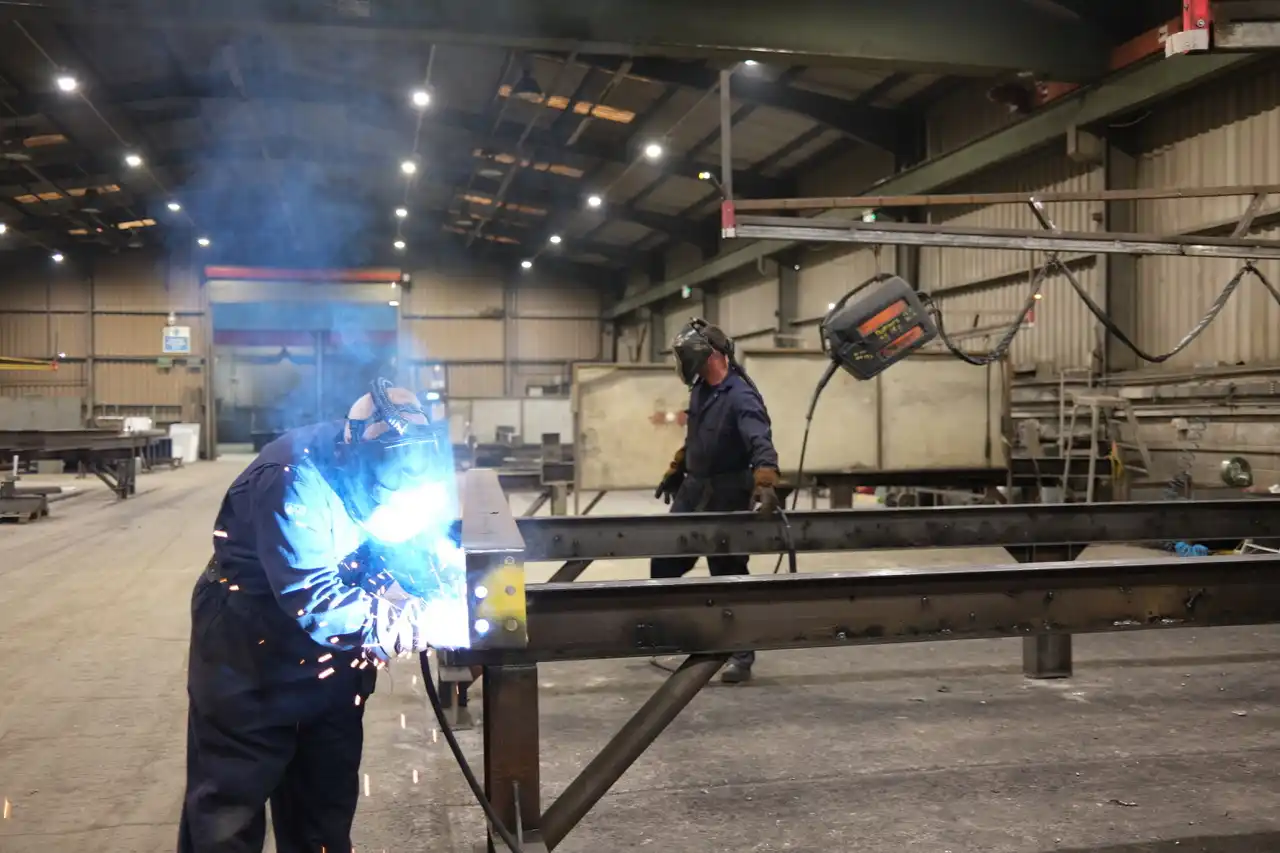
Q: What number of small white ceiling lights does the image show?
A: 15